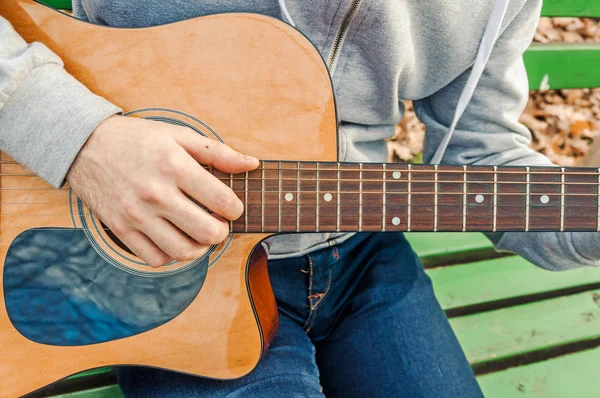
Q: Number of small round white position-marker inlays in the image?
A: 6